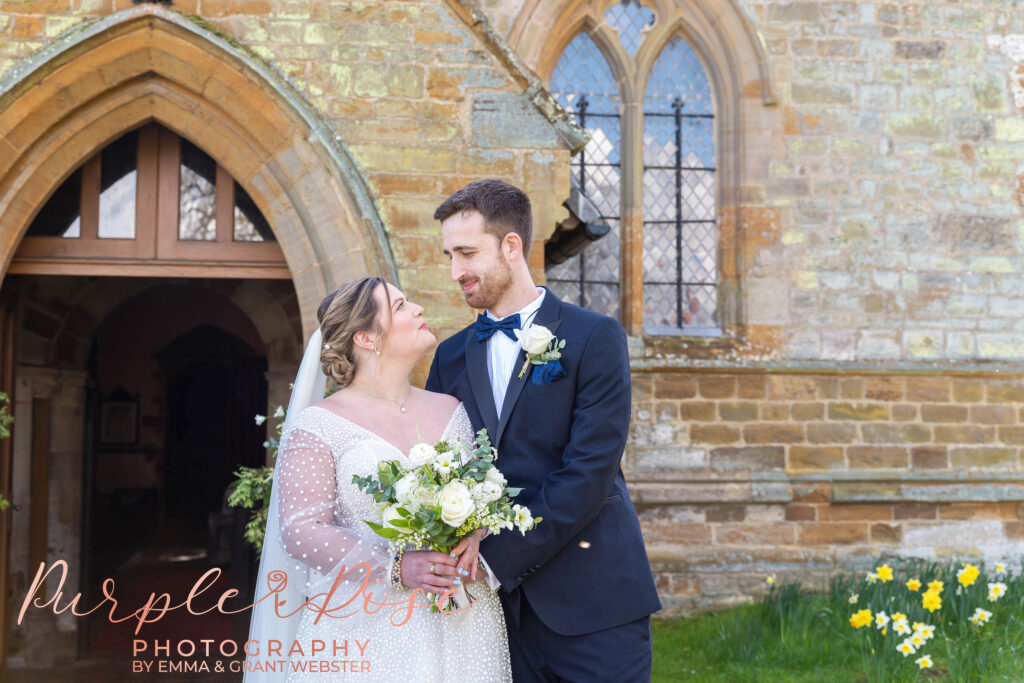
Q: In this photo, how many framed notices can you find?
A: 1